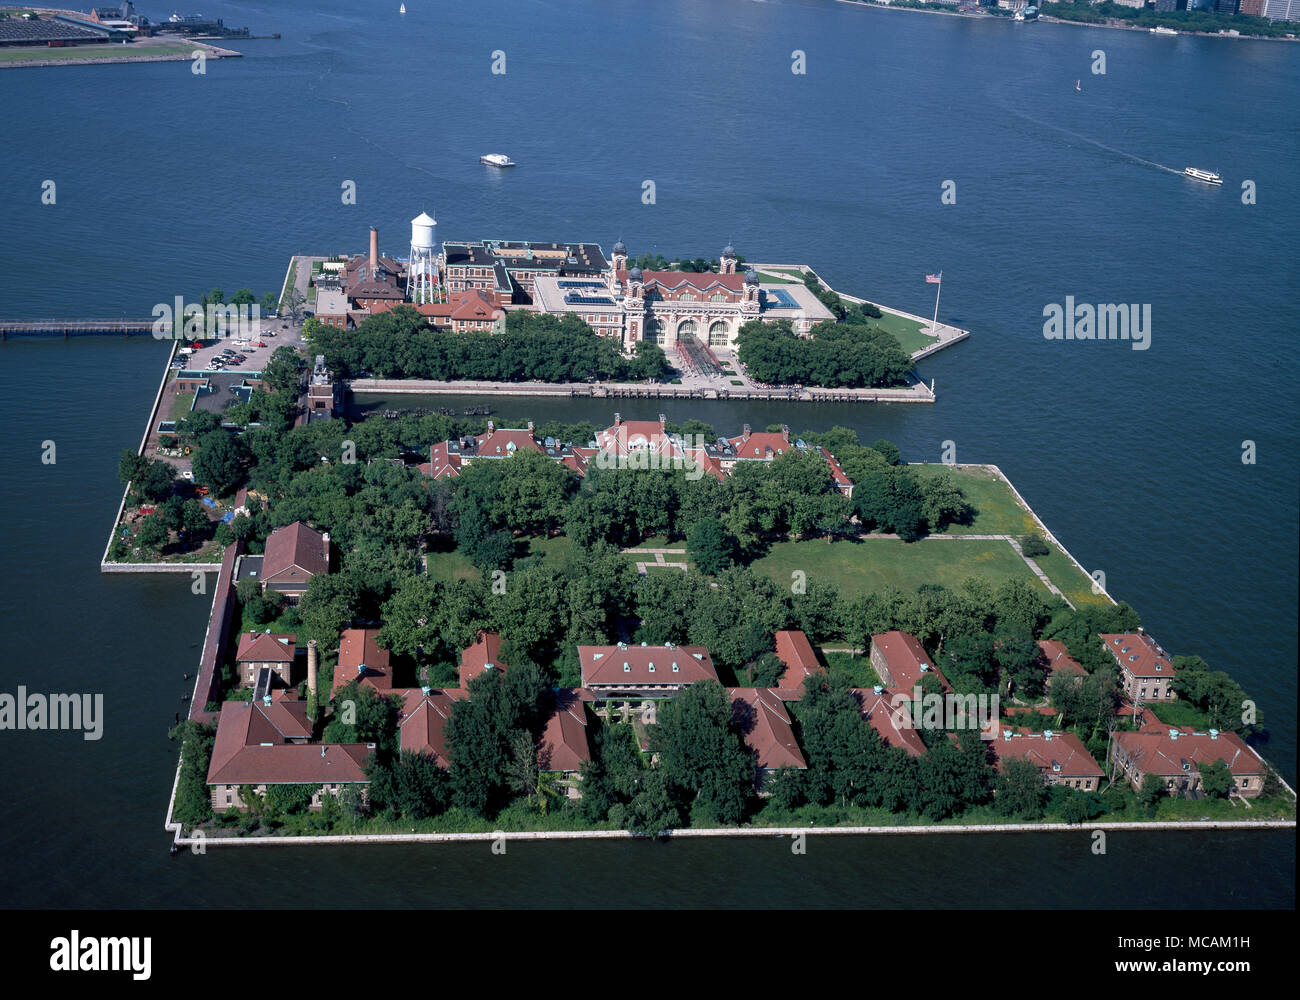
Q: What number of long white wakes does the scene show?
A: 1